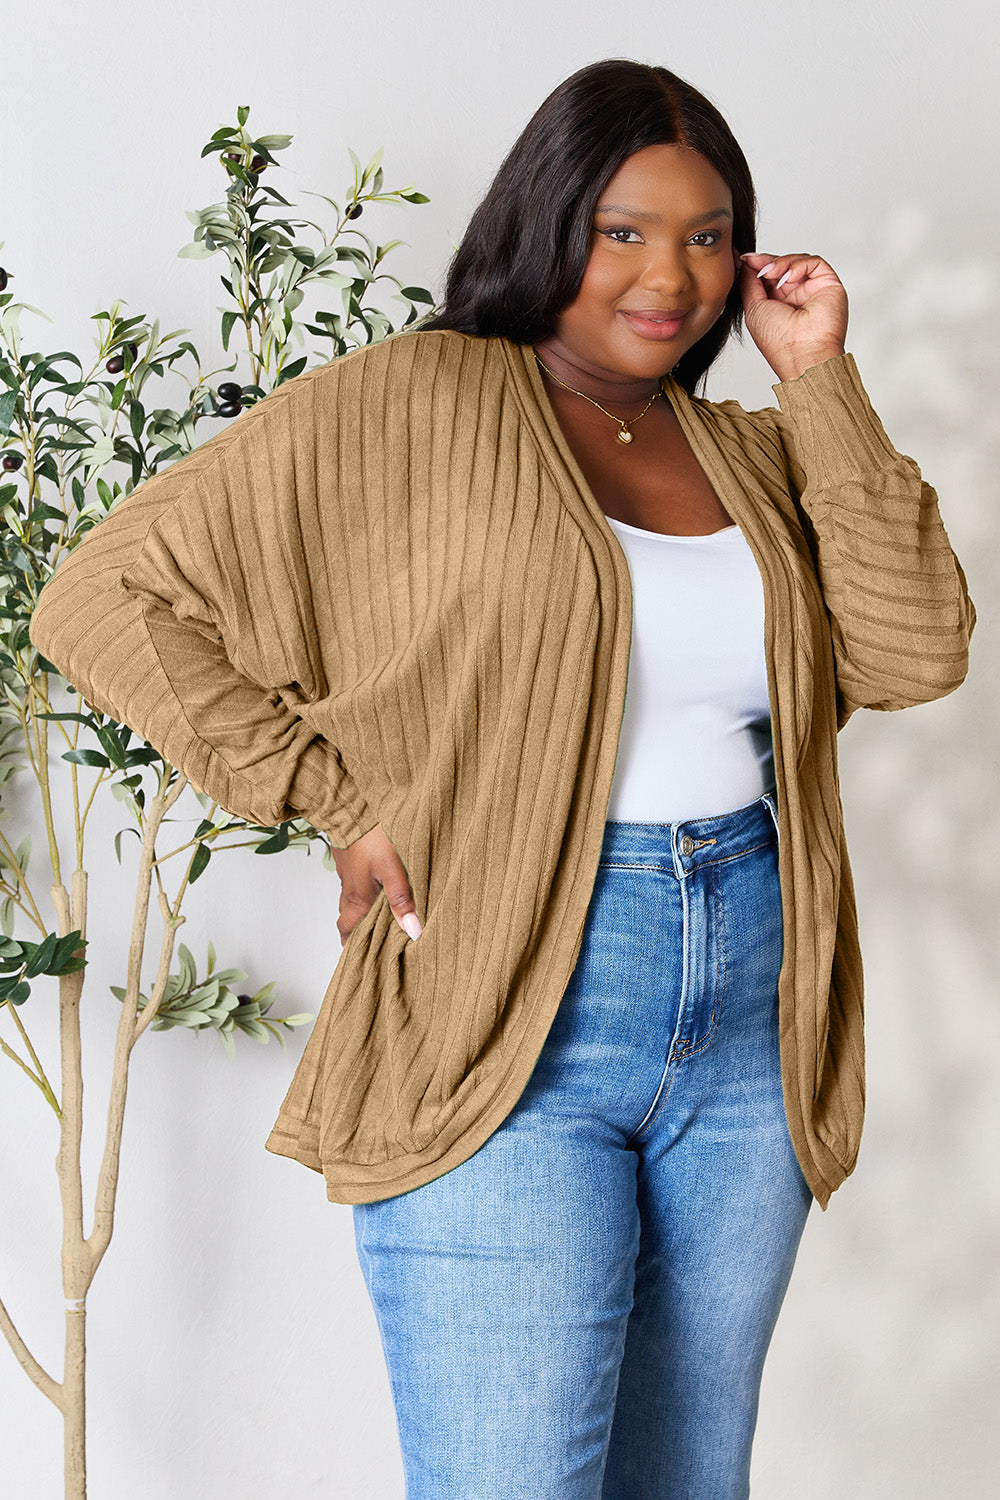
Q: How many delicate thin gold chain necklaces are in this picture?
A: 1